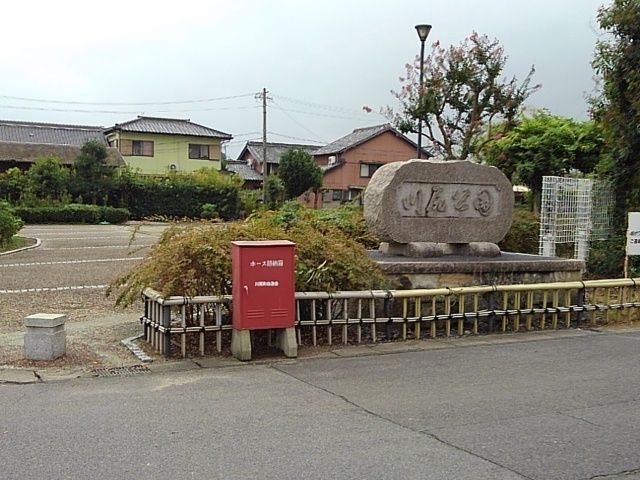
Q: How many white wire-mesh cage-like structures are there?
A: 1